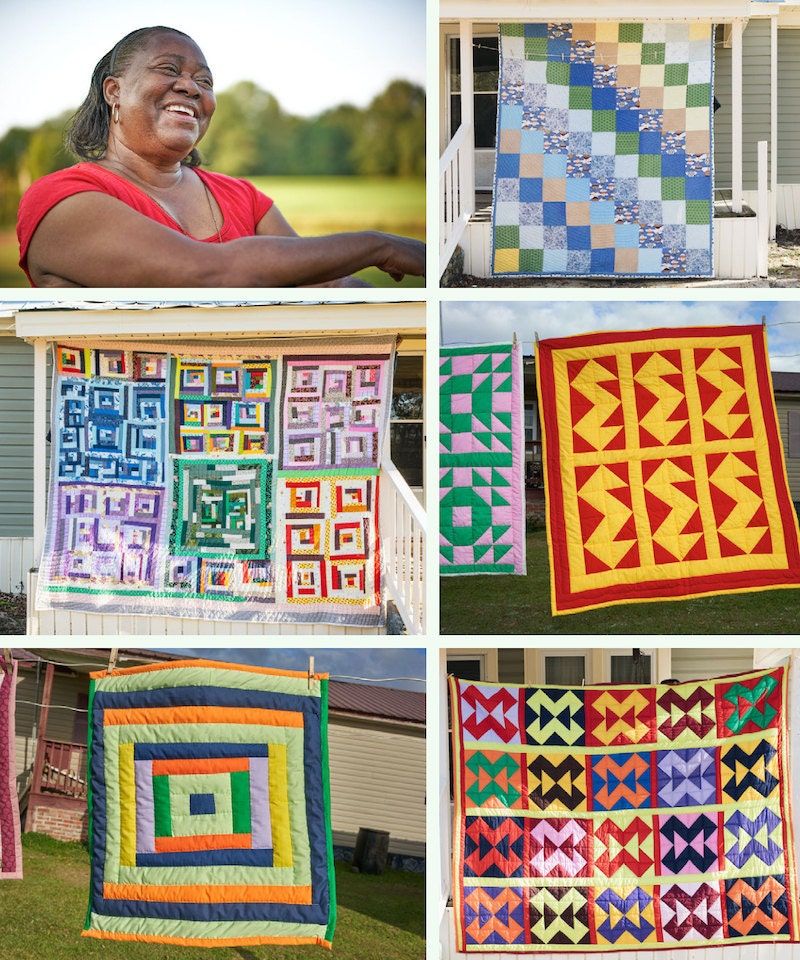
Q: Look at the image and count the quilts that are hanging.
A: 7